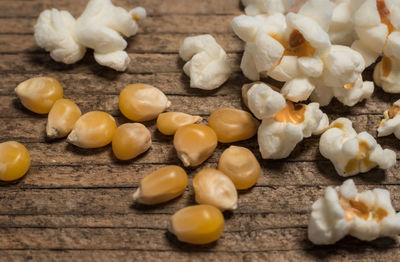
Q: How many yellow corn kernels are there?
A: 13